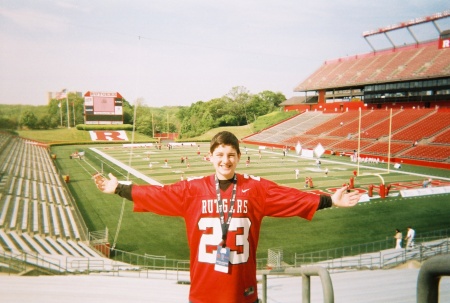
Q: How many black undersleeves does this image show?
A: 2